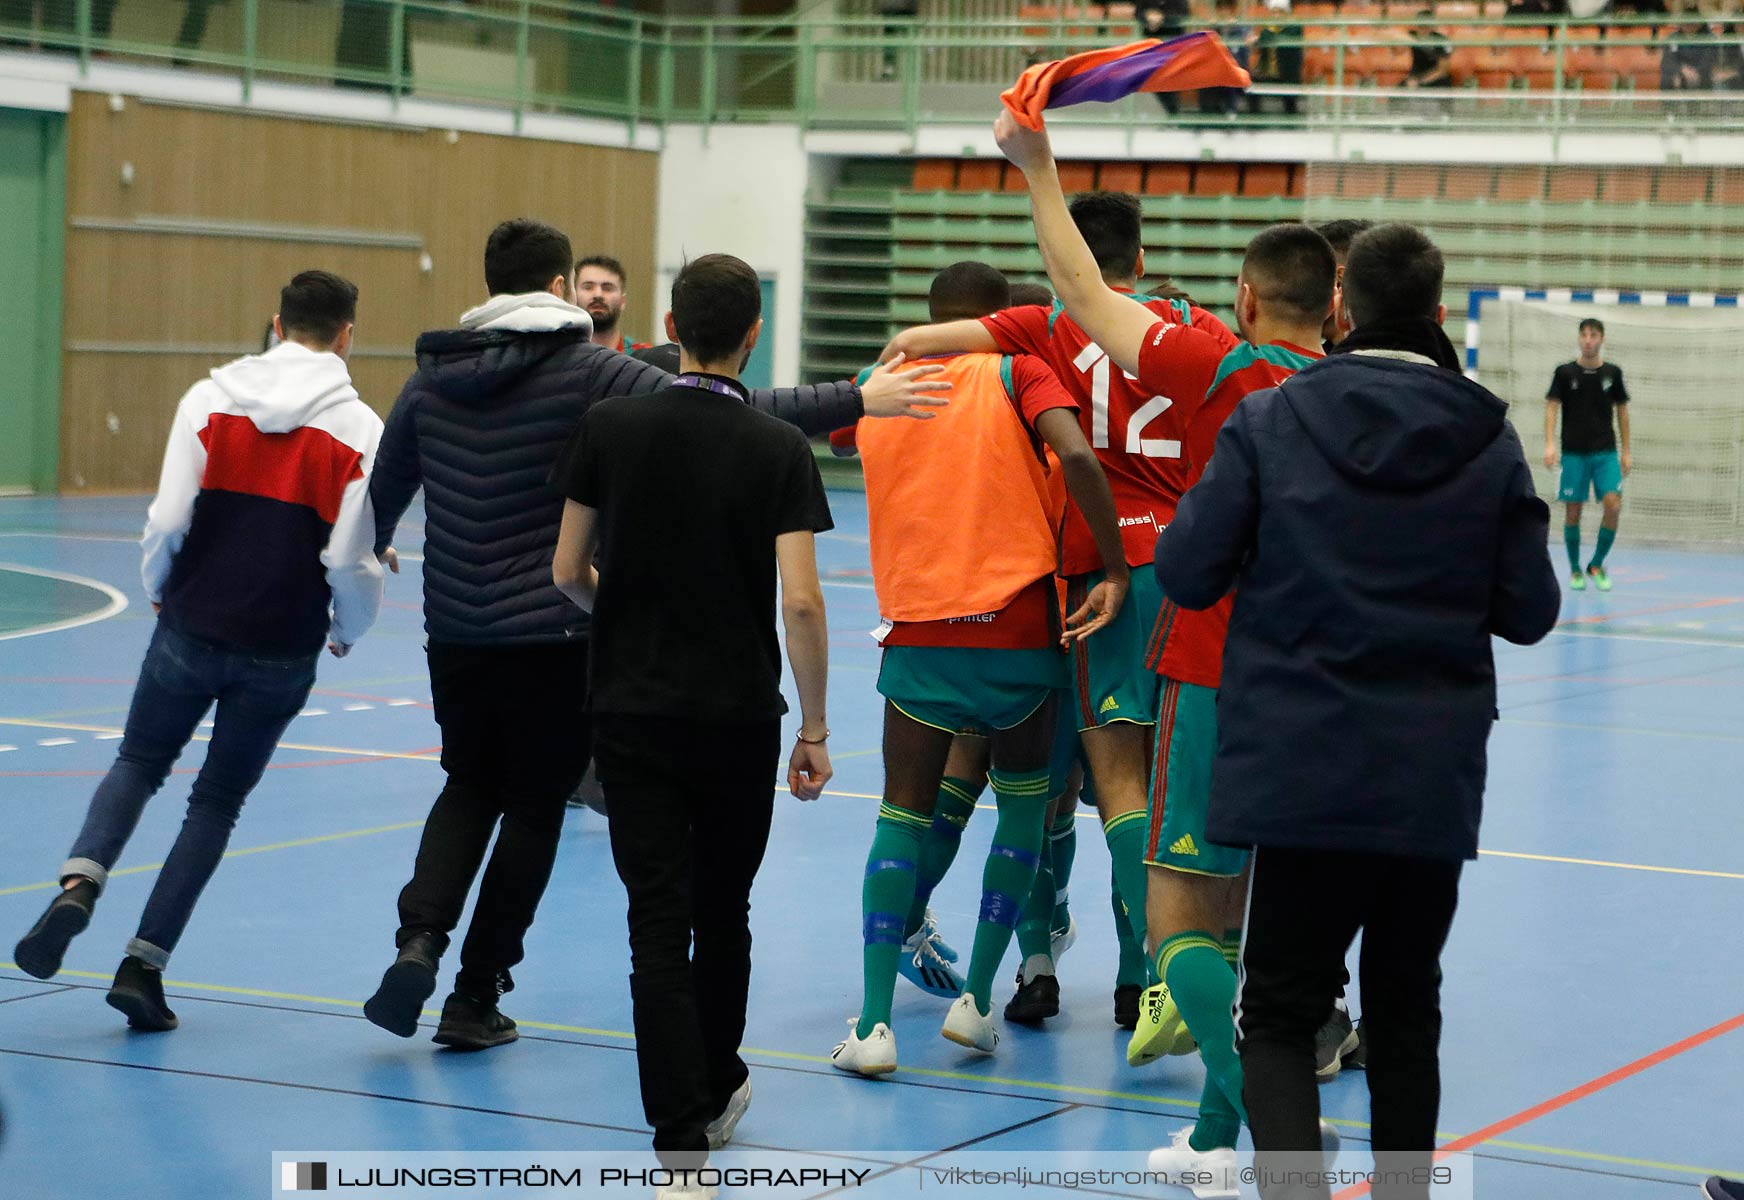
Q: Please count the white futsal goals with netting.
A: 1